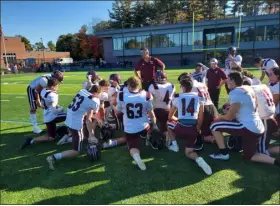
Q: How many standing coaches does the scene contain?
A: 2